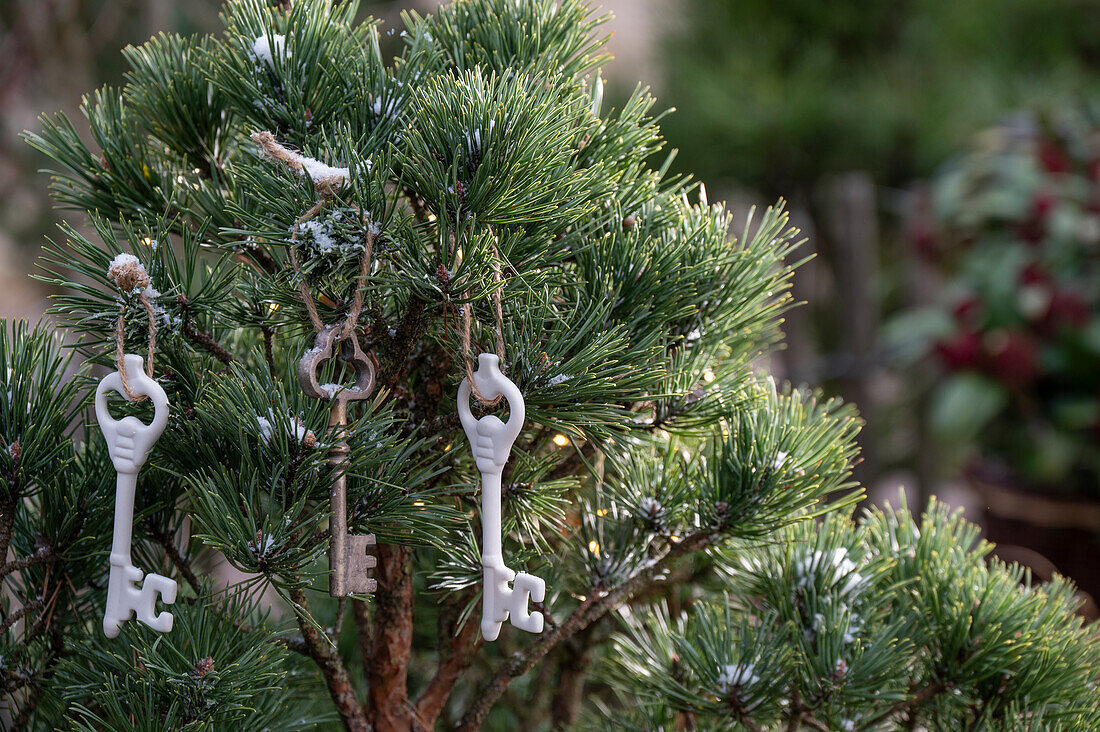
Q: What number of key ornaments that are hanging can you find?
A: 3